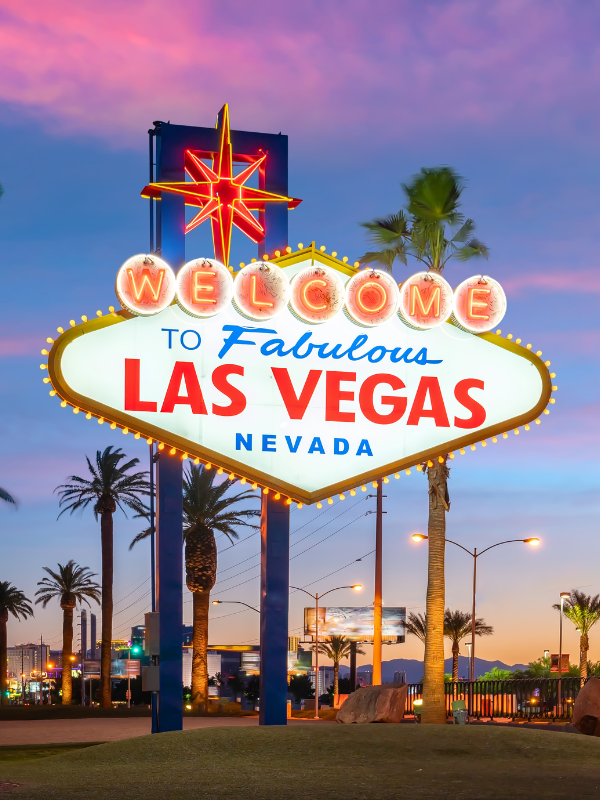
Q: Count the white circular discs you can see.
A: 7